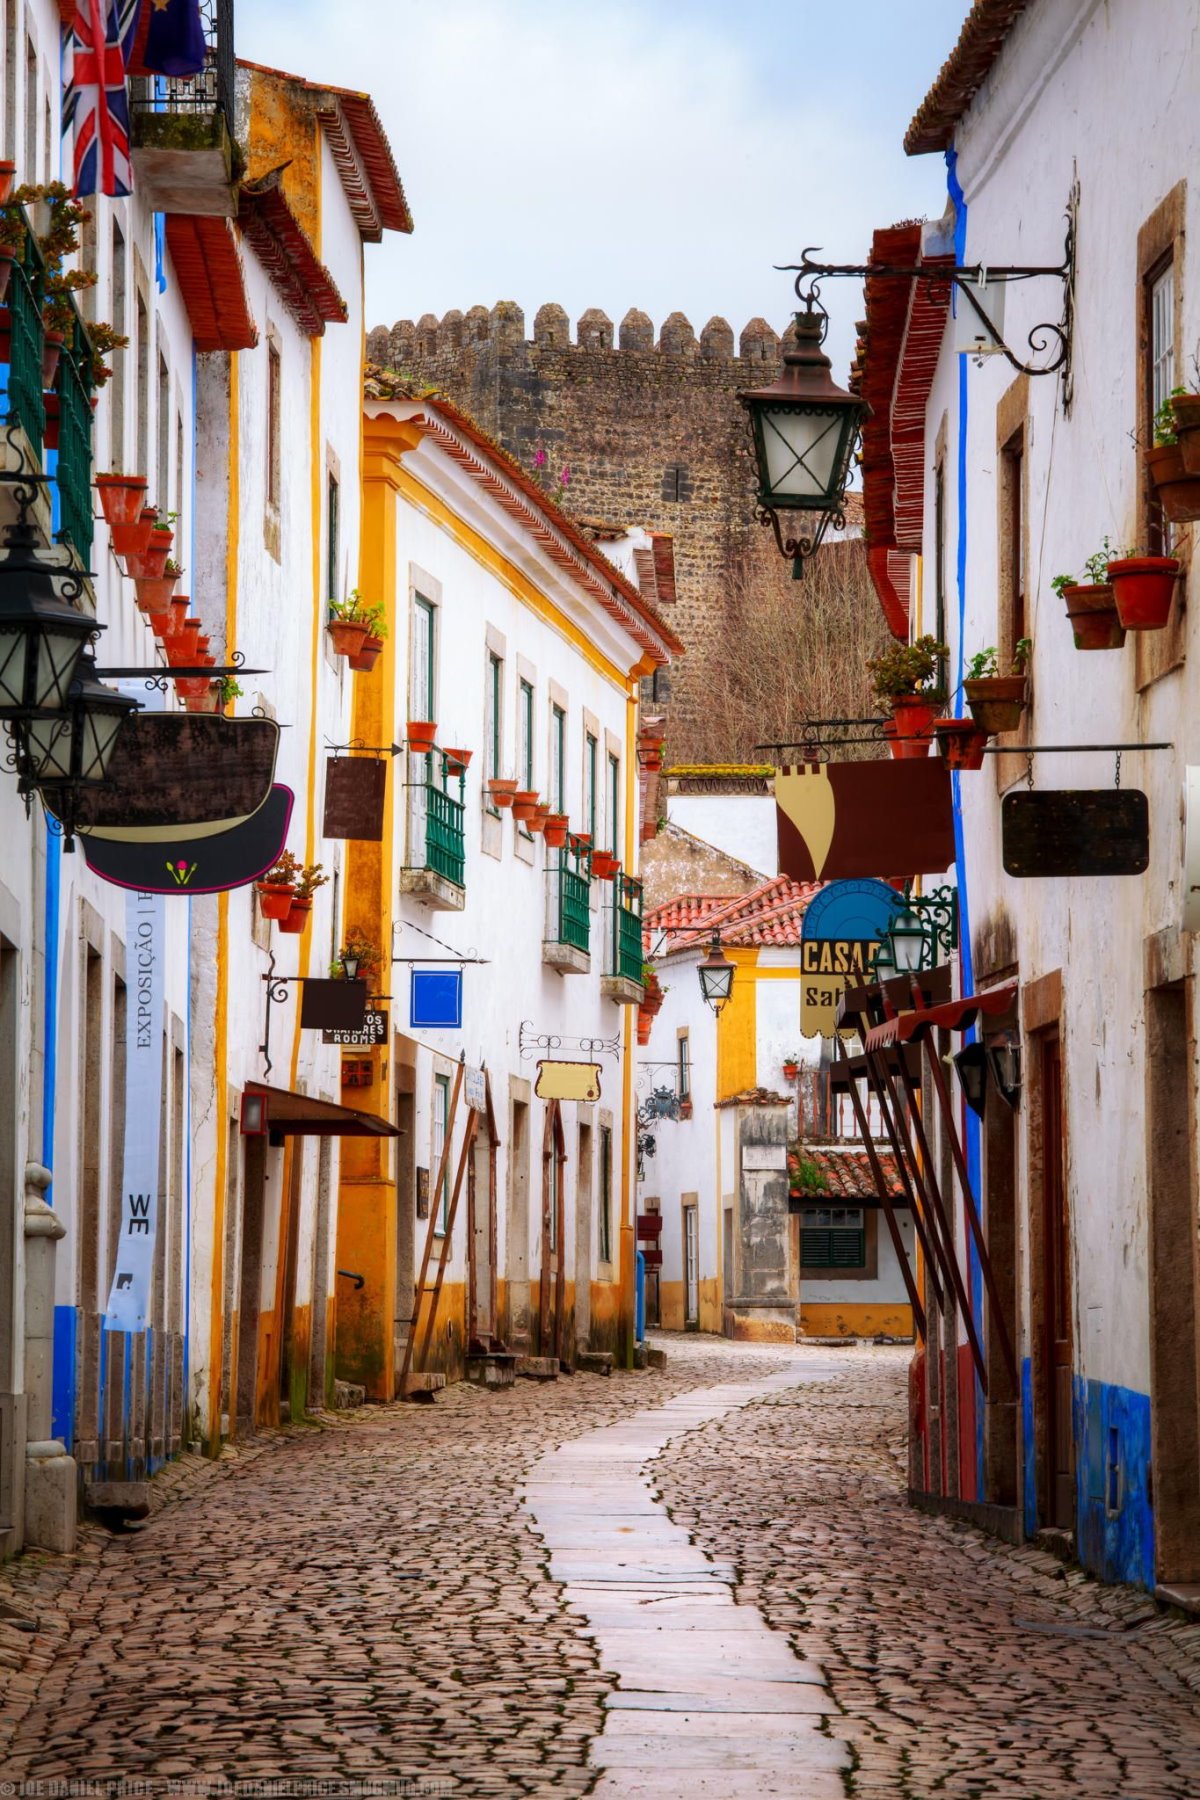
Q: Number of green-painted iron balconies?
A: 5